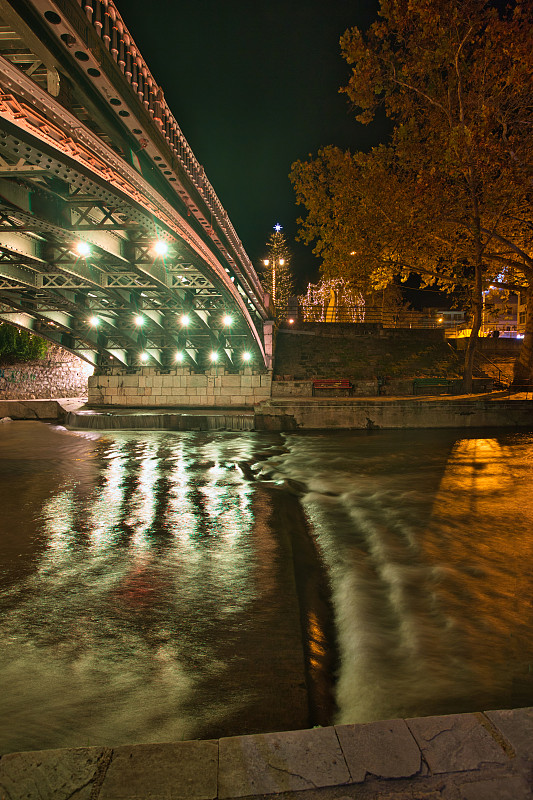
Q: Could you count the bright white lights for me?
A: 10